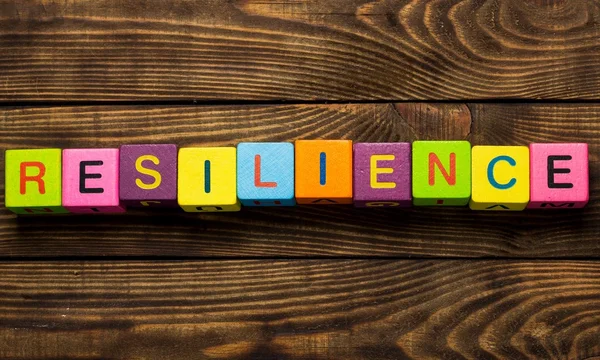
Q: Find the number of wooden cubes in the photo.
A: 10